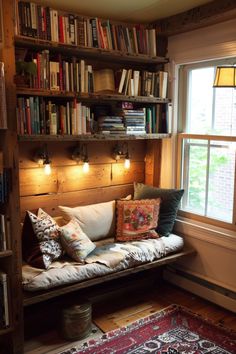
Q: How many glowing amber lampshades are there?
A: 1